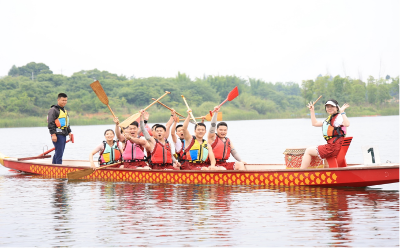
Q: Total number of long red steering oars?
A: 1